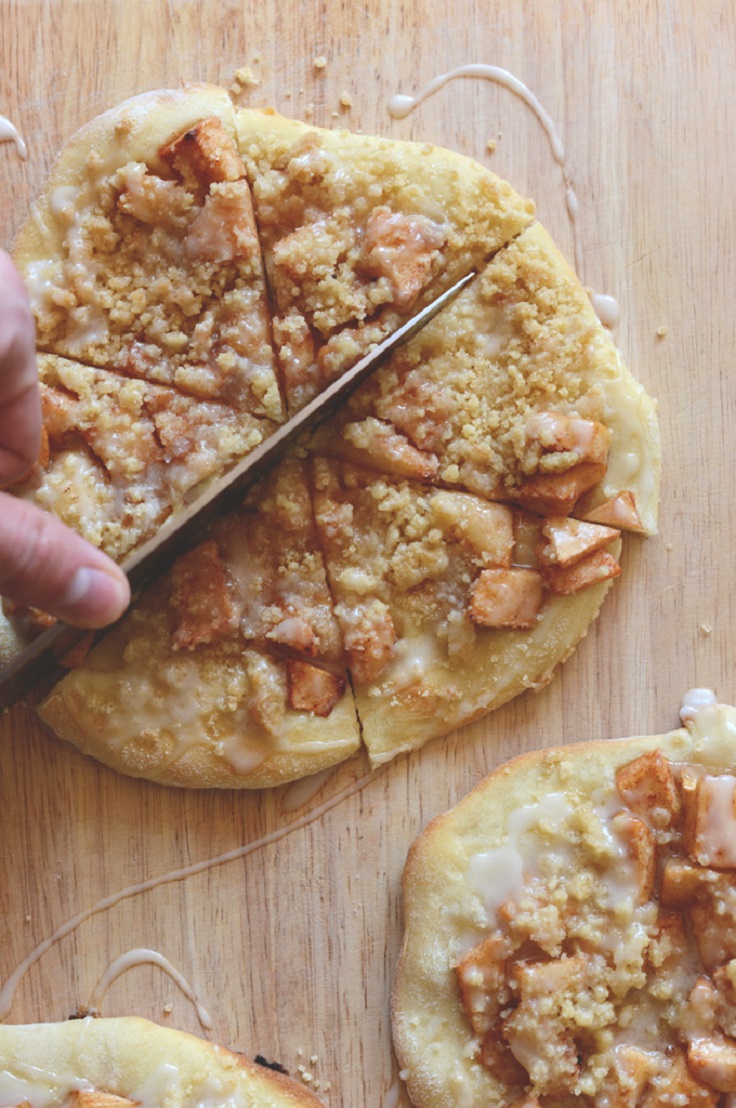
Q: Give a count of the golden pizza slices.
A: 6